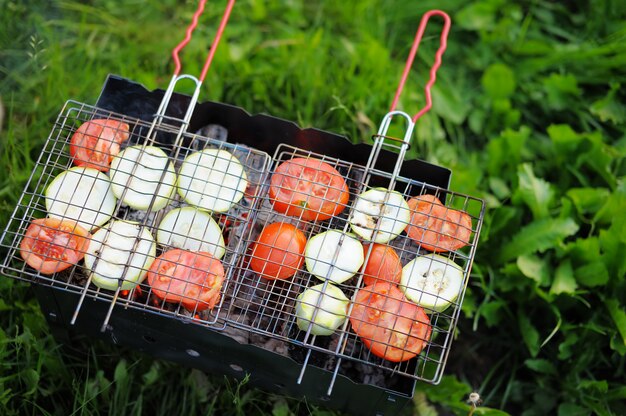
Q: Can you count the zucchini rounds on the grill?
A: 9